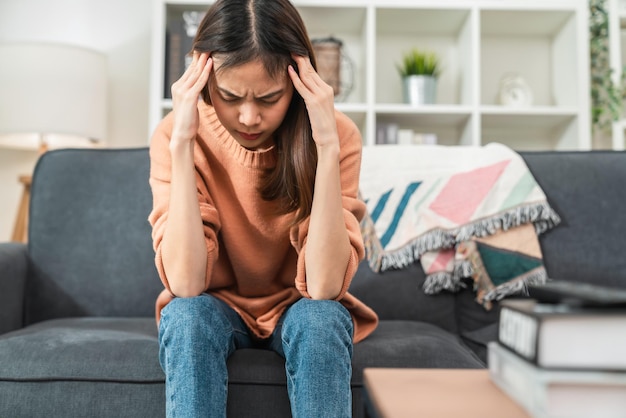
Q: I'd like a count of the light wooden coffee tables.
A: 1